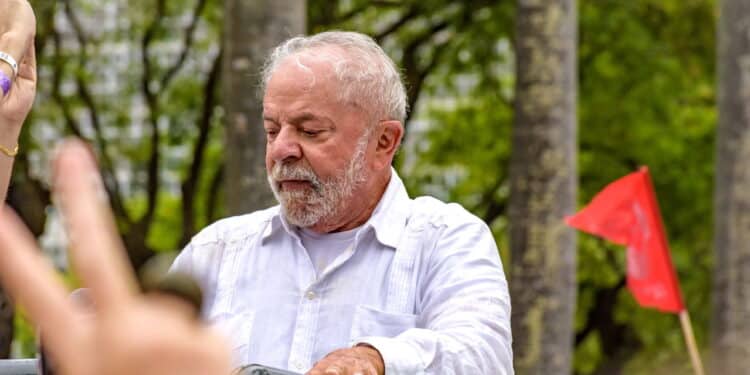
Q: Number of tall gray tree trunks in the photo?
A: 3